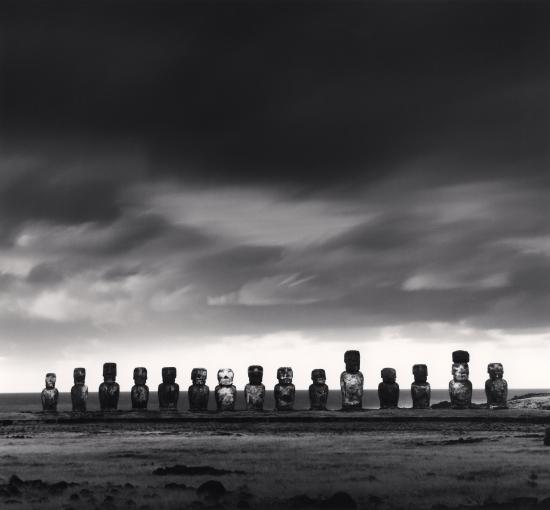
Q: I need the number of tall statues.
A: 15